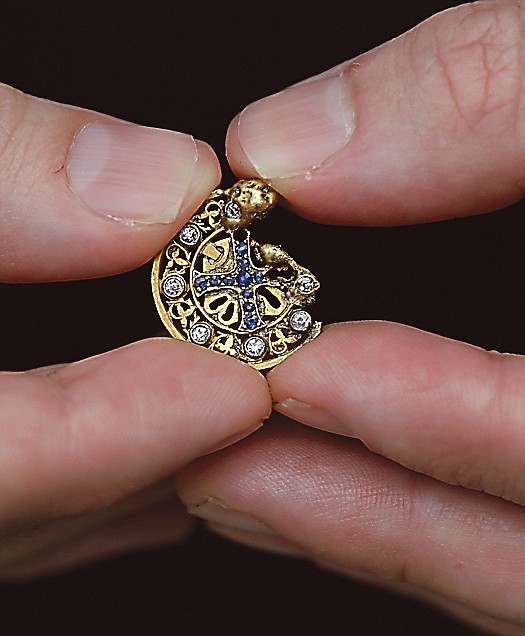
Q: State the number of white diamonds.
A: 7